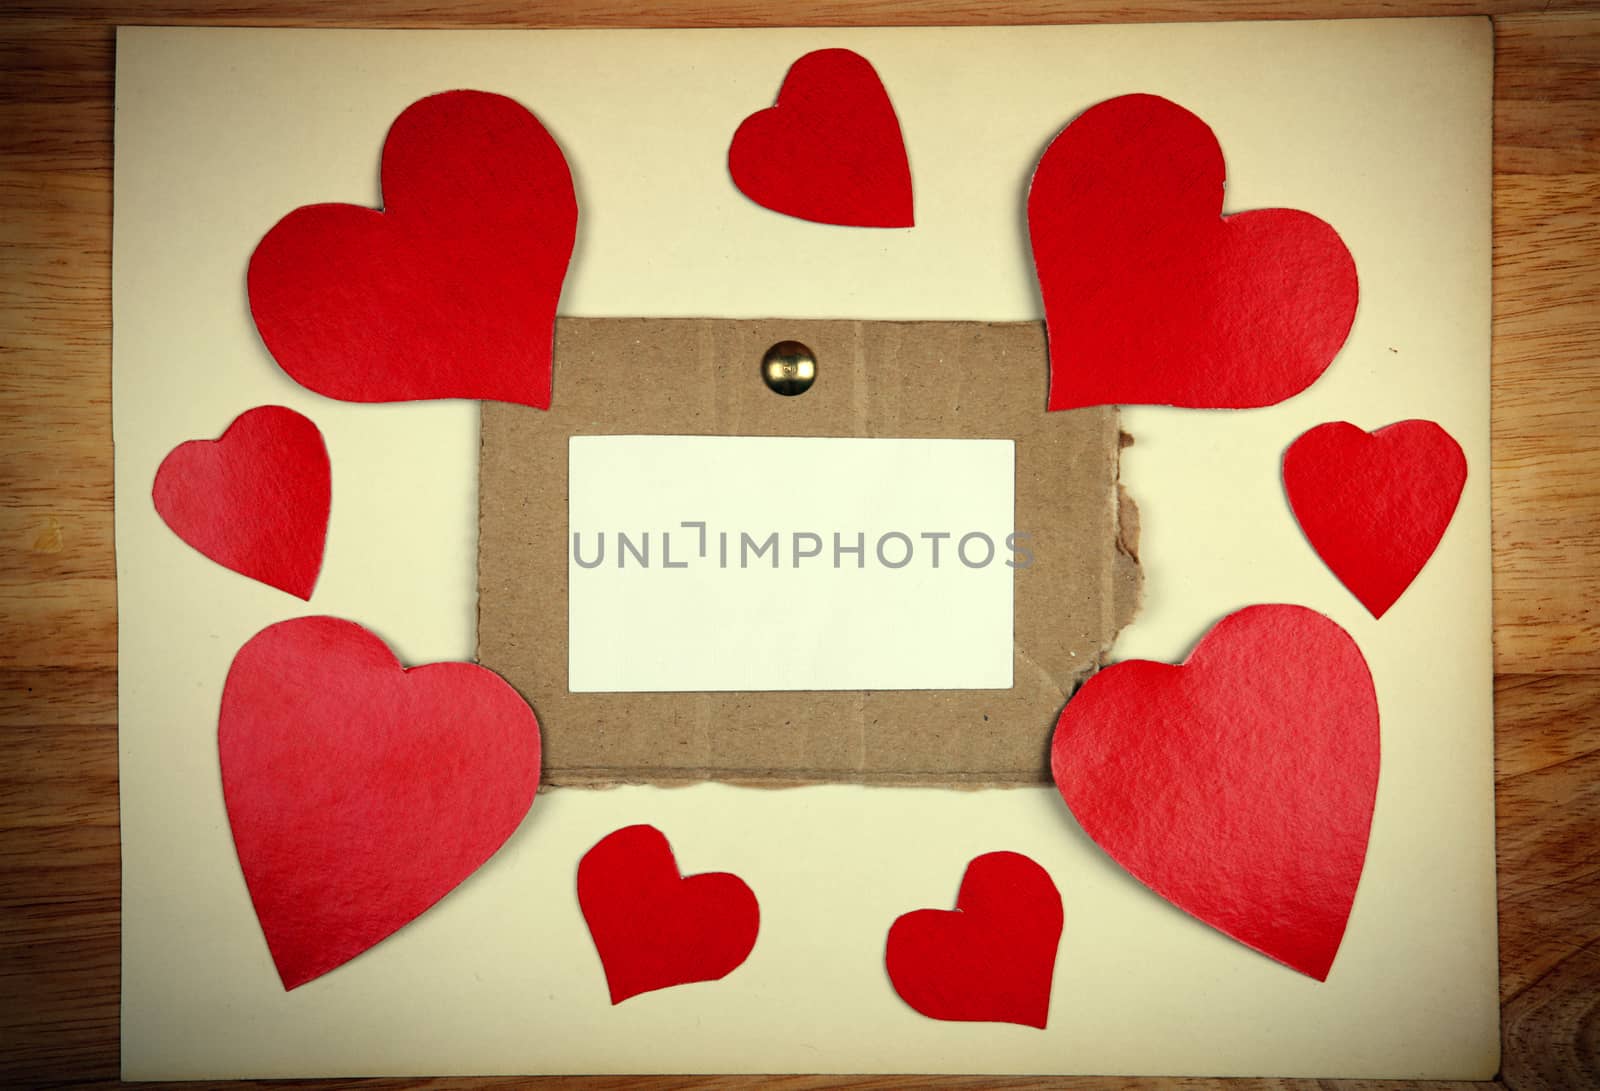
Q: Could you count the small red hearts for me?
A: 5